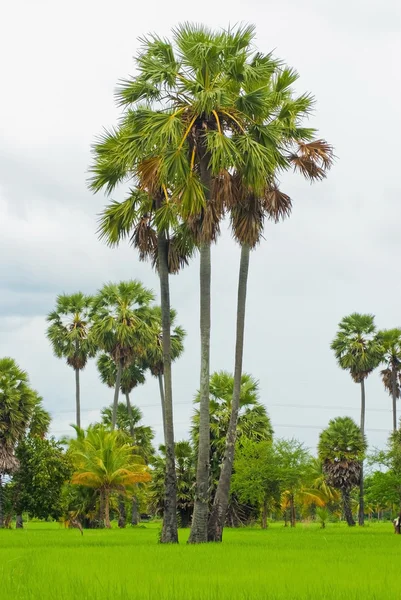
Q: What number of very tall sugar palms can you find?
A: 3